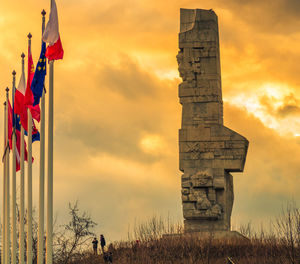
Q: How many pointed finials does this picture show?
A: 6